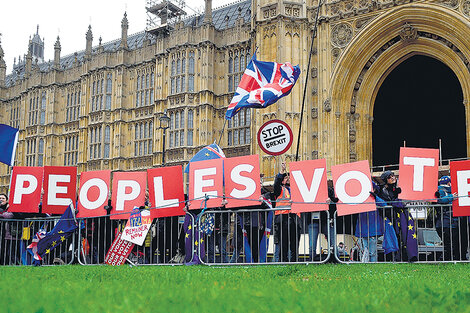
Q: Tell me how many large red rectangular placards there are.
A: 11